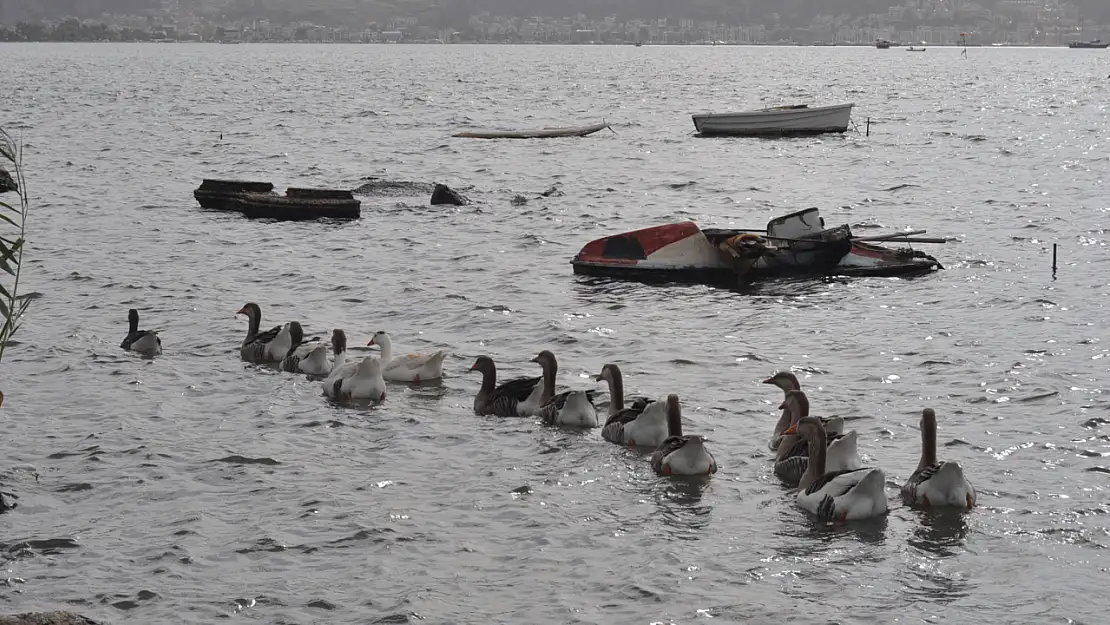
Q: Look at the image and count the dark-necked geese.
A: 12